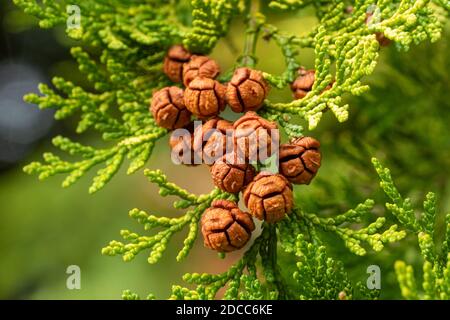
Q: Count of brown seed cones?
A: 13